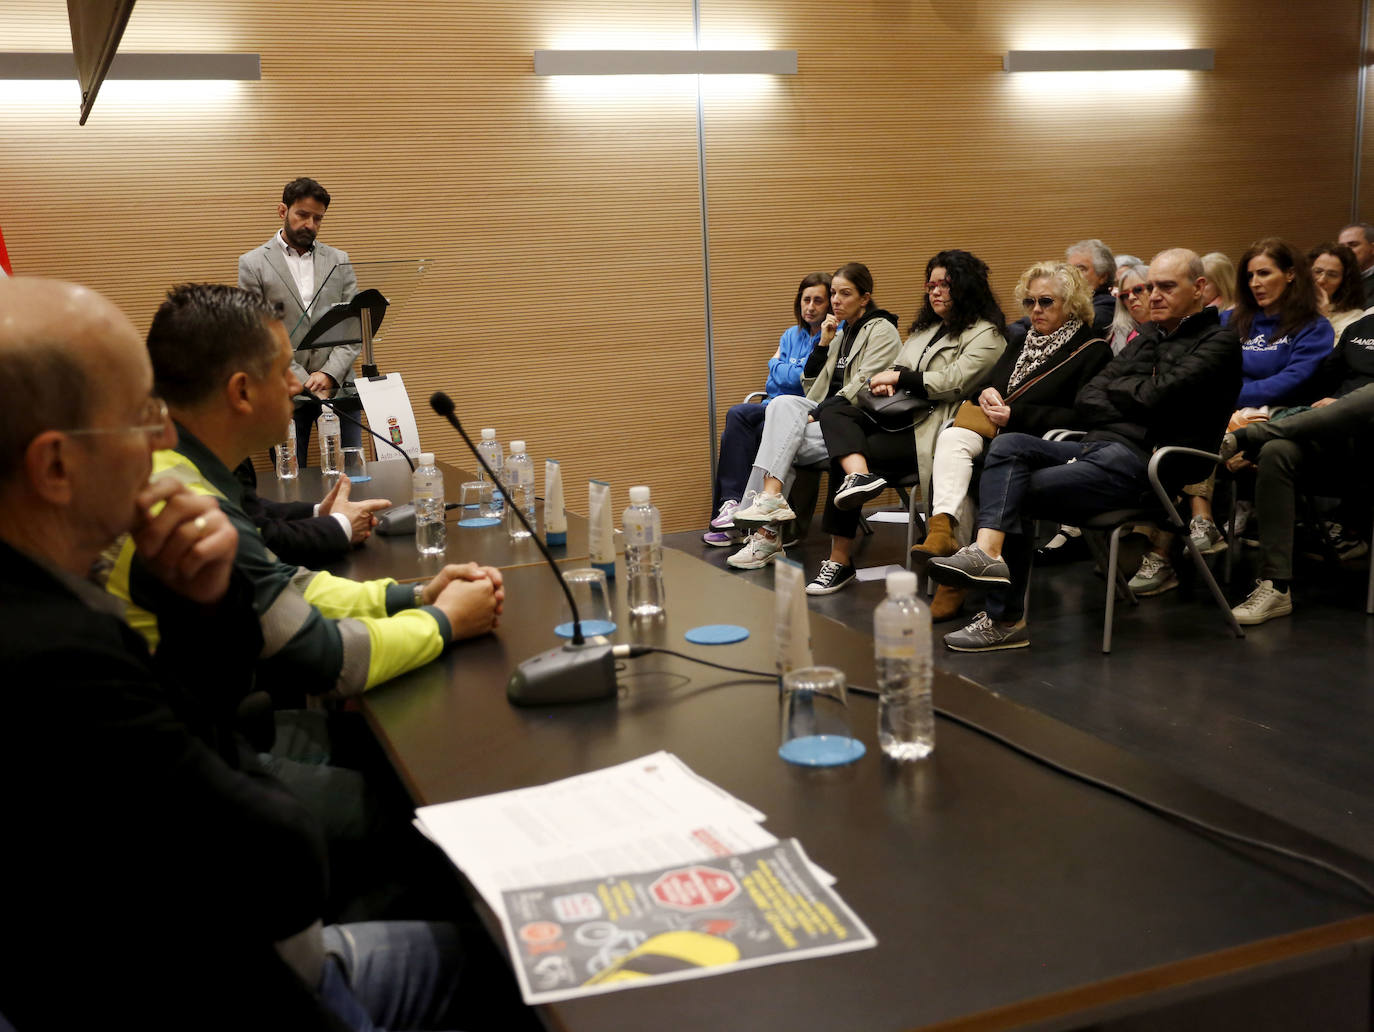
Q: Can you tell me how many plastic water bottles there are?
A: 7